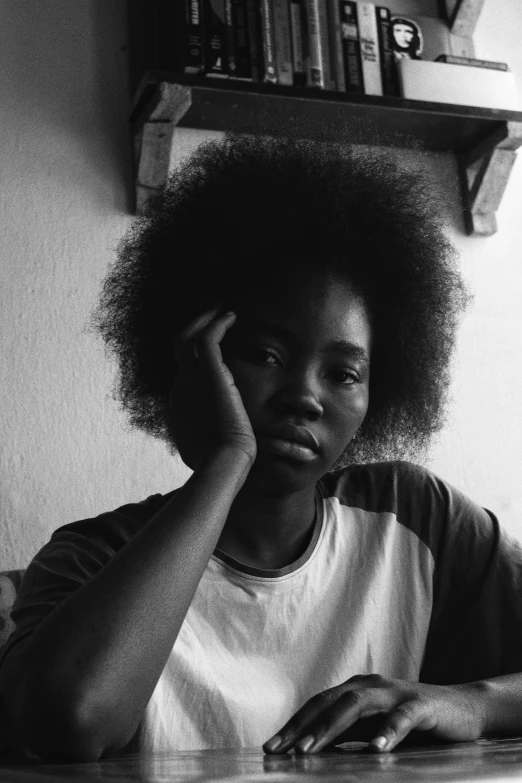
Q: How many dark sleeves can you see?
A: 2